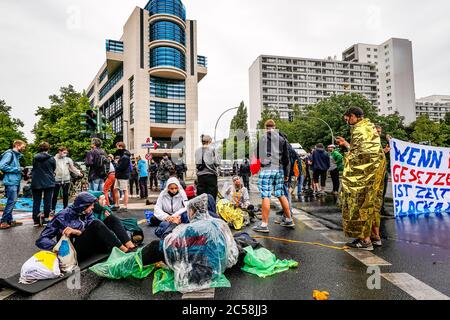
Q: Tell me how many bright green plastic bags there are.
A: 3